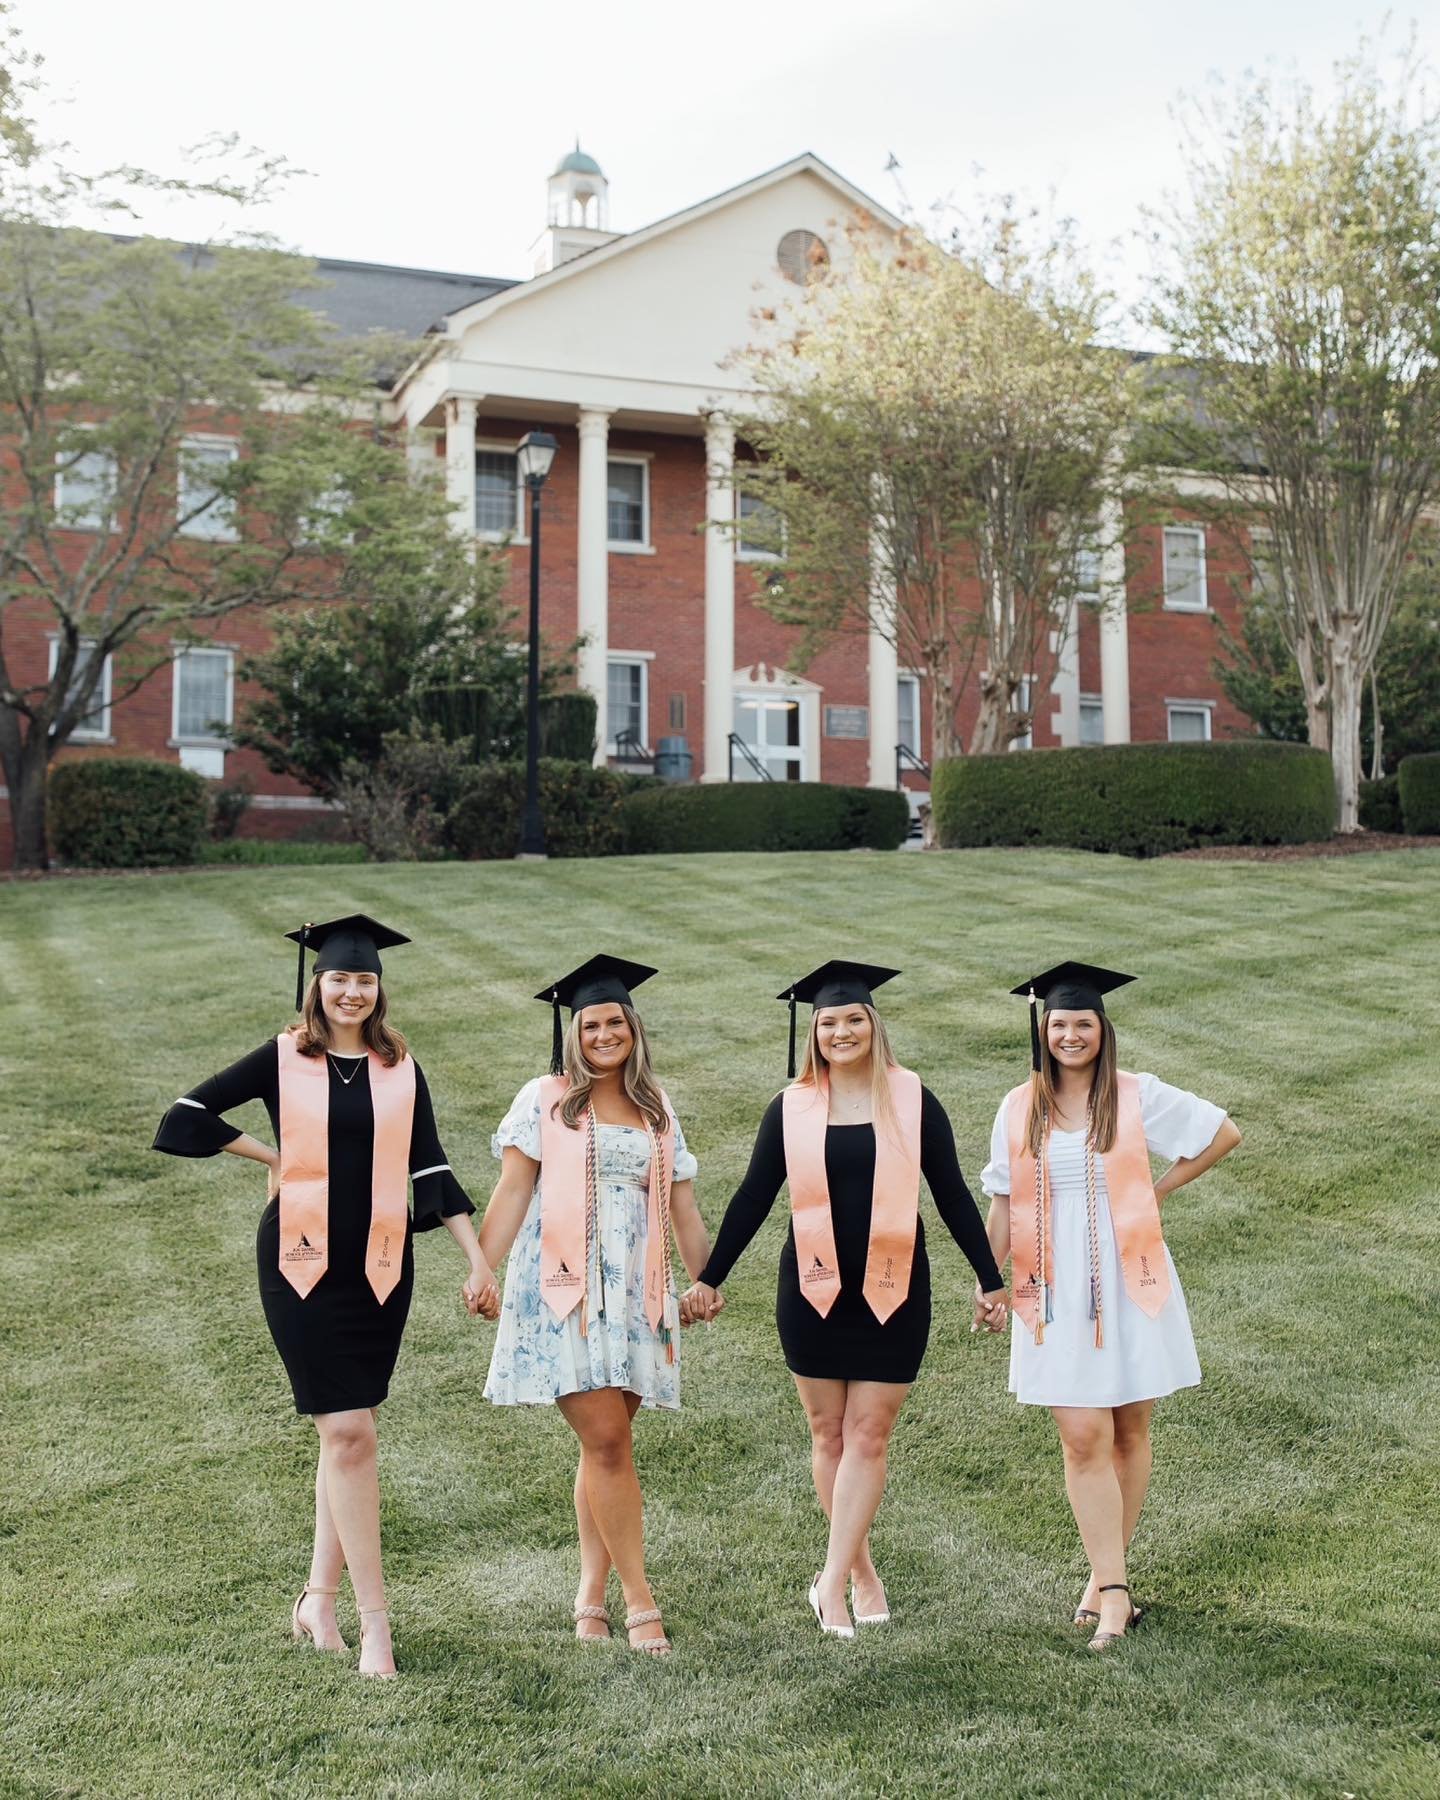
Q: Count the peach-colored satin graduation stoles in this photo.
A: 4